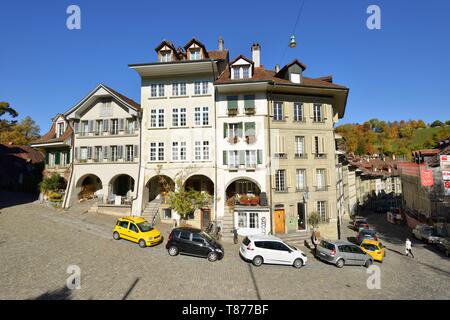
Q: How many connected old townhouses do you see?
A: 5